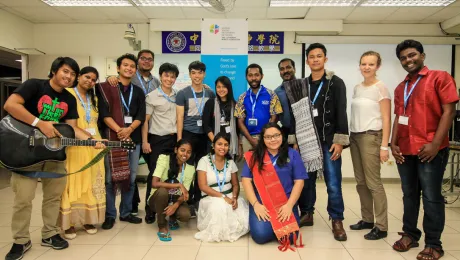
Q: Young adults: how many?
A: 15